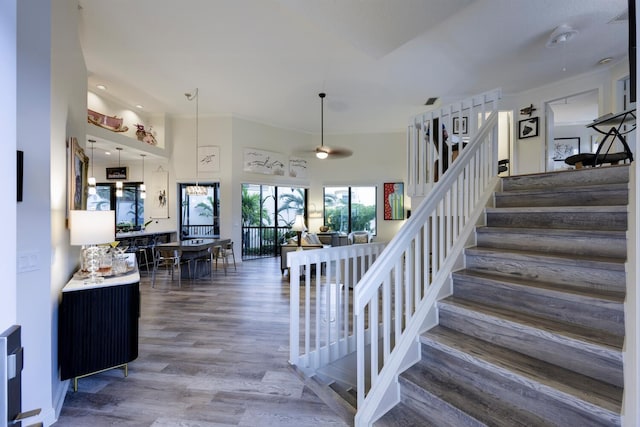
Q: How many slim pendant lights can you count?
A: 3